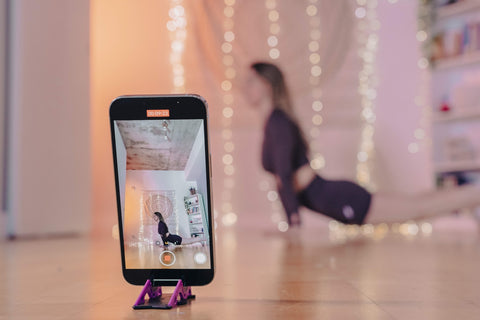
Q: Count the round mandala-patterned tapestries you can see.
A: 1